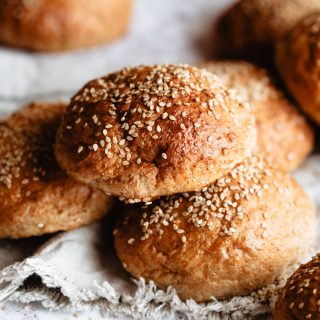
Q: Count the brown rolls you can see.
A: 8